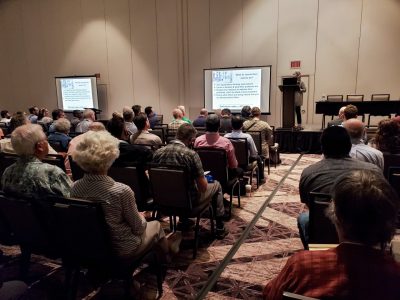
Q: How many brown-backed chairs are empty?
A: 3